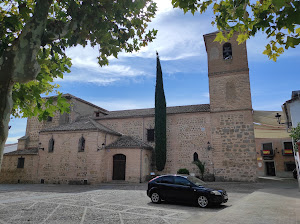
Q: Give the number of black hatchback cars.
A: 1